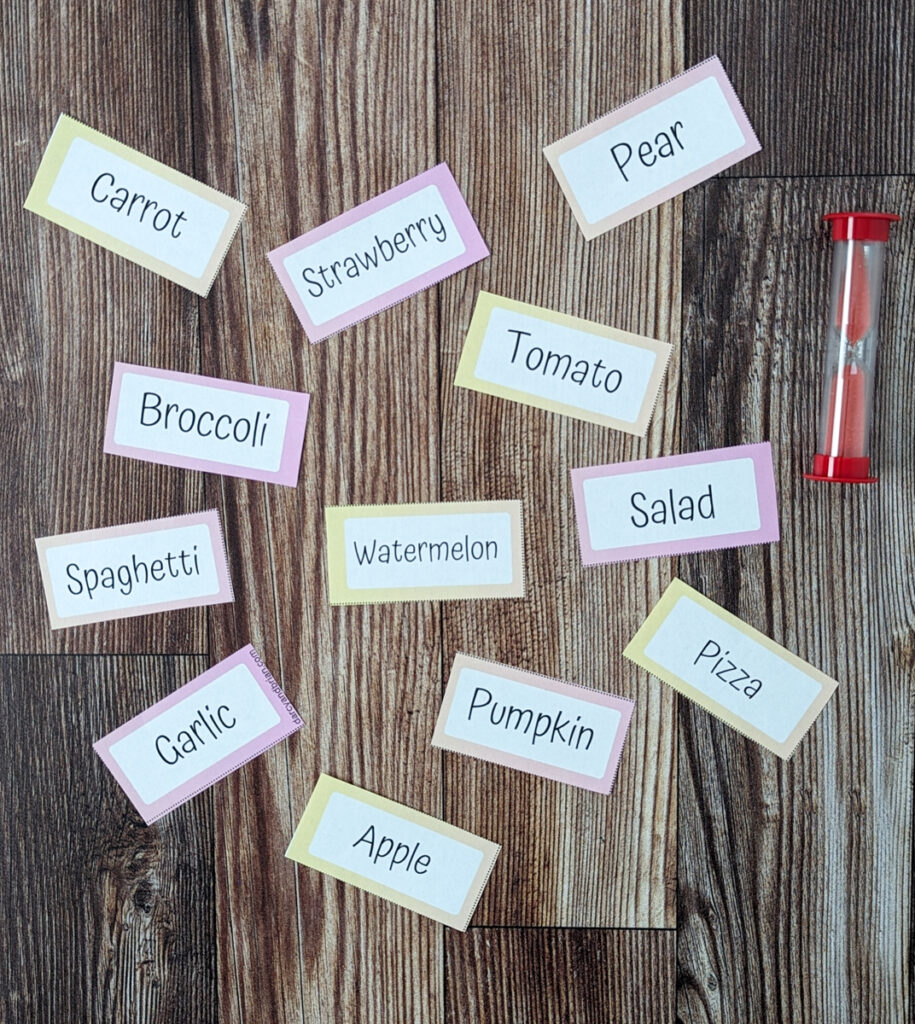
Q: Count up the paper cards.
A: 12